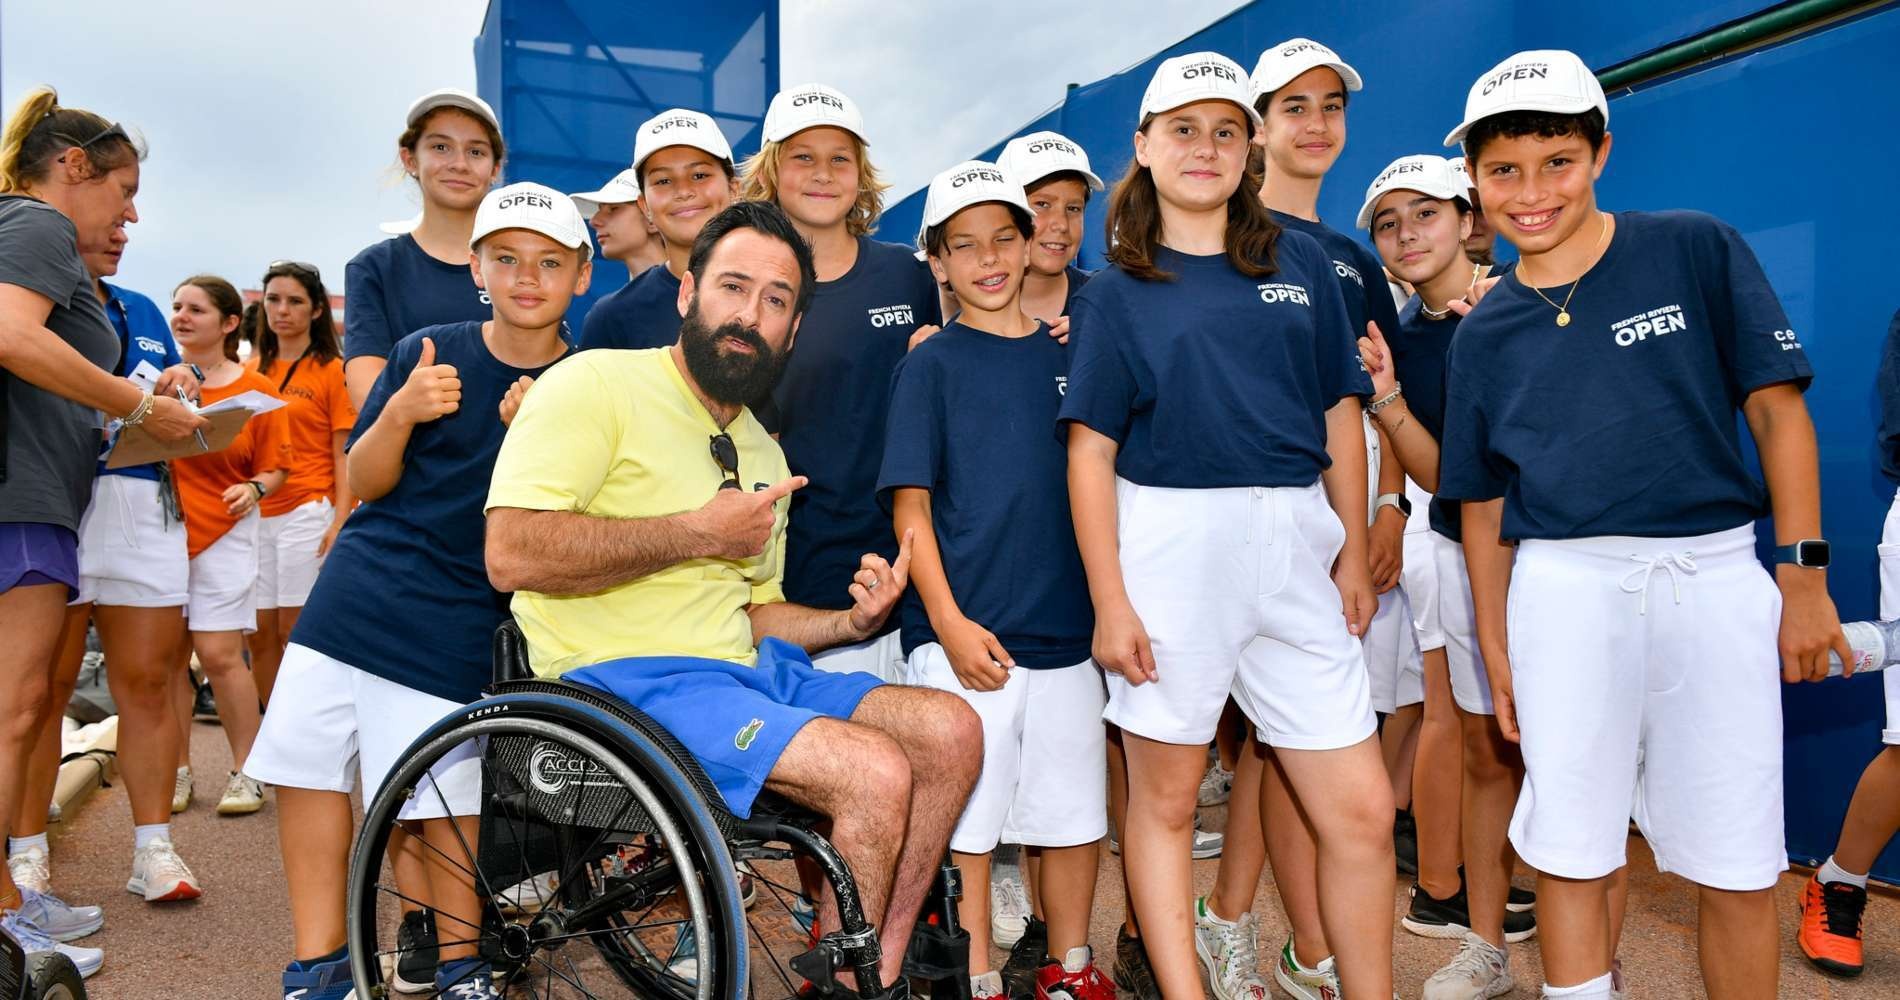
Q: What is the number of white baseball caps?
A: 13